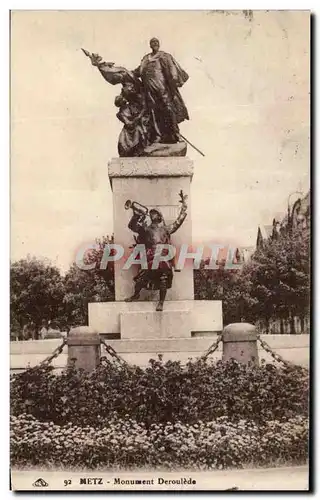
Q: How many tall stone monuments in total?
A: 1